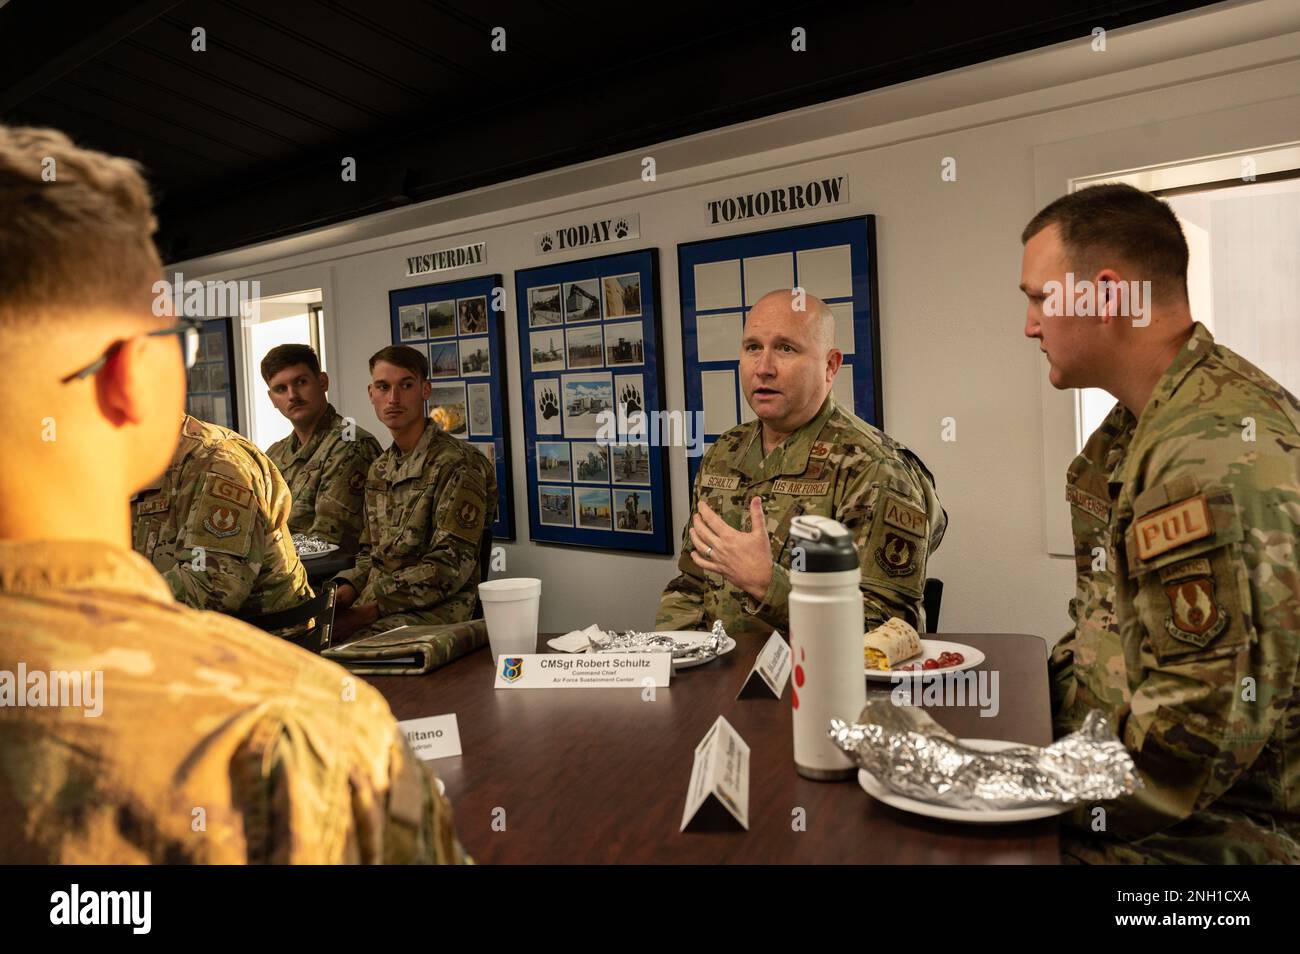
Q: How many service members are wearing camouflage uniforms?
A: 6